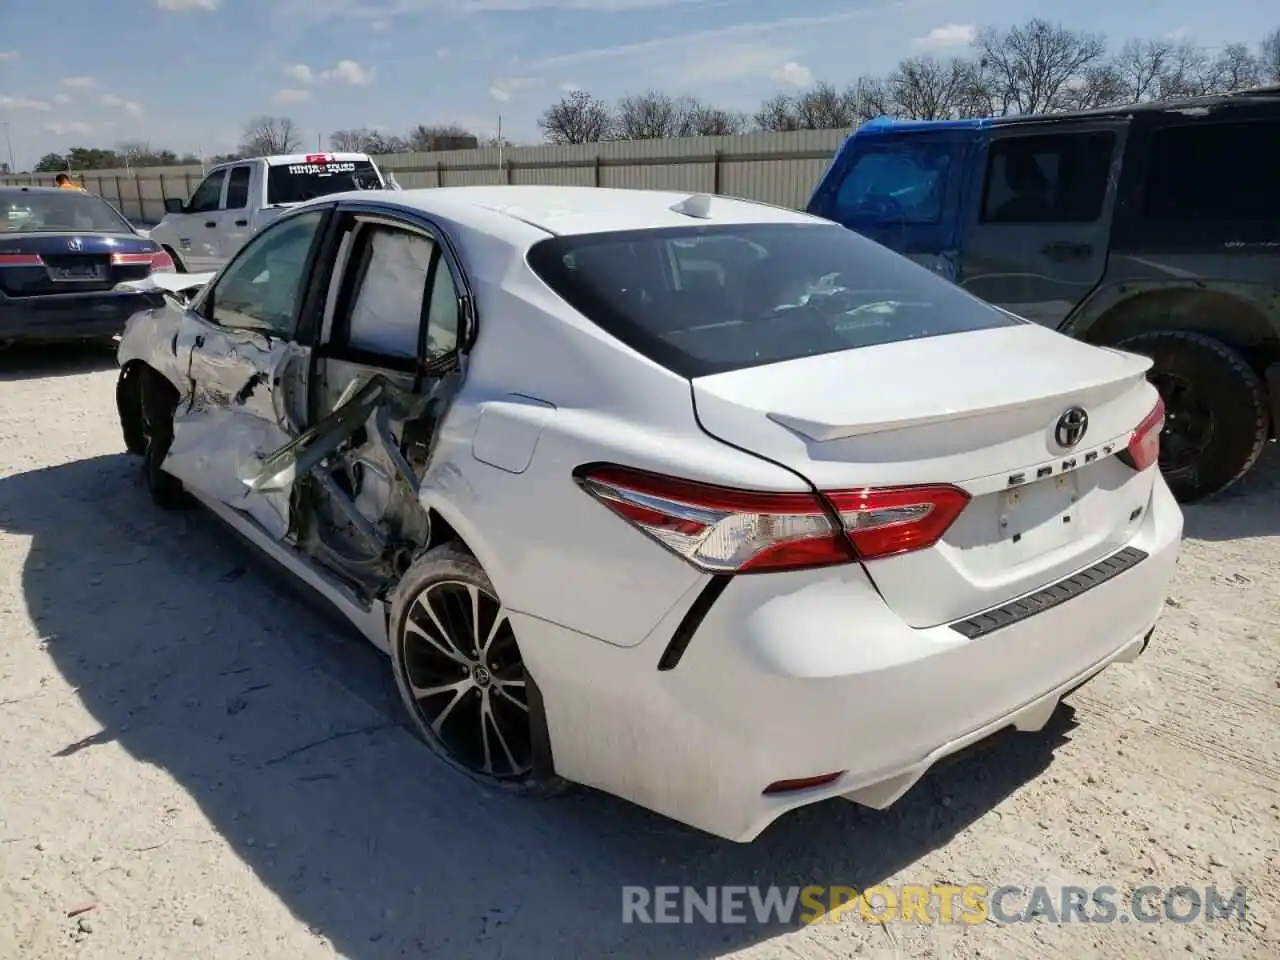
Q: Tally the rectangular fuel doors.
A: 1